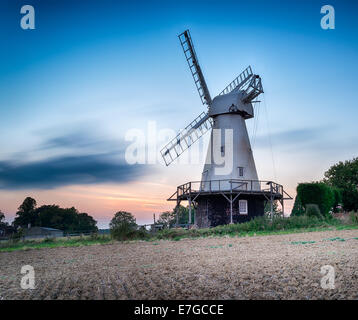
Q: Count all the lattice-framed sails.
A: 3